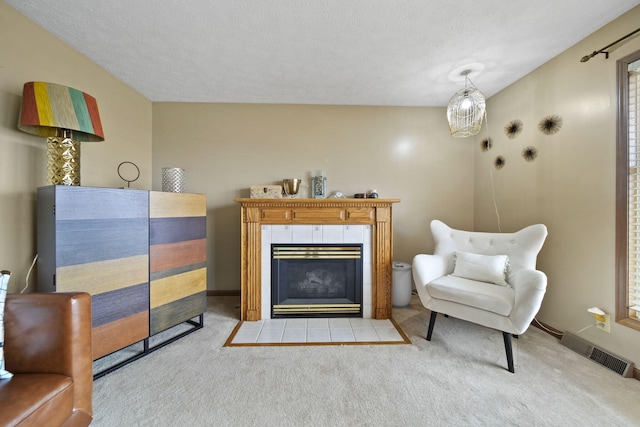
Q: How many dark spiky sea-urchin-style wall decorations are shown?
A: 5